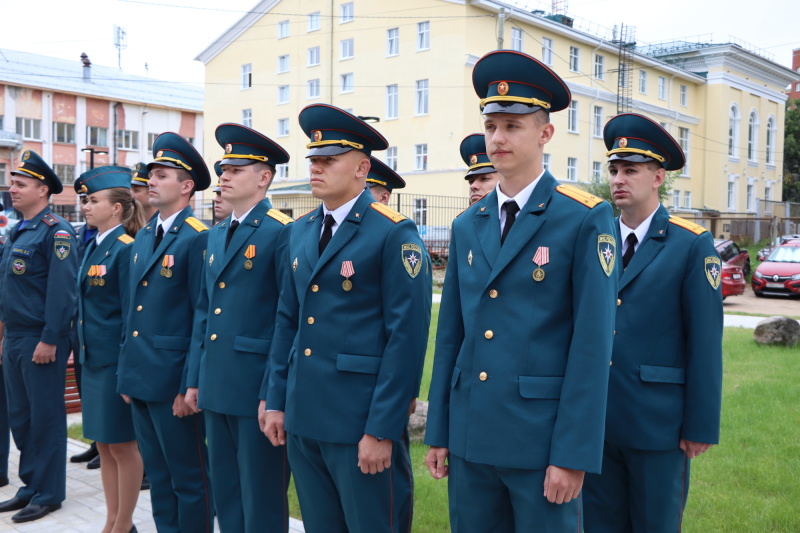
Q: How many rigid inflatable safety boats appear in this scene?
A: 0